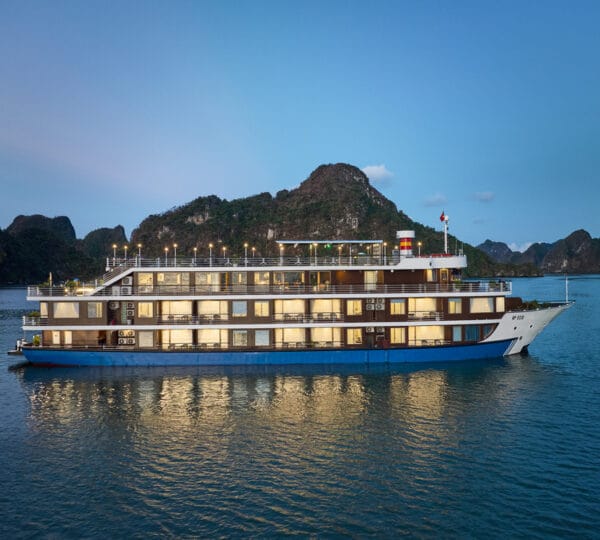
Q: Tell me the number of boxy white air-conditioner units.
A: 15